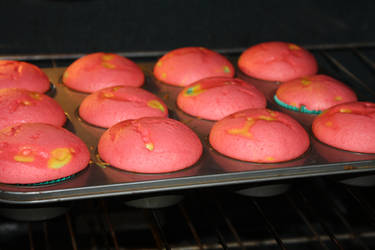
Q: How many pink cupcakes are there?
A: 12